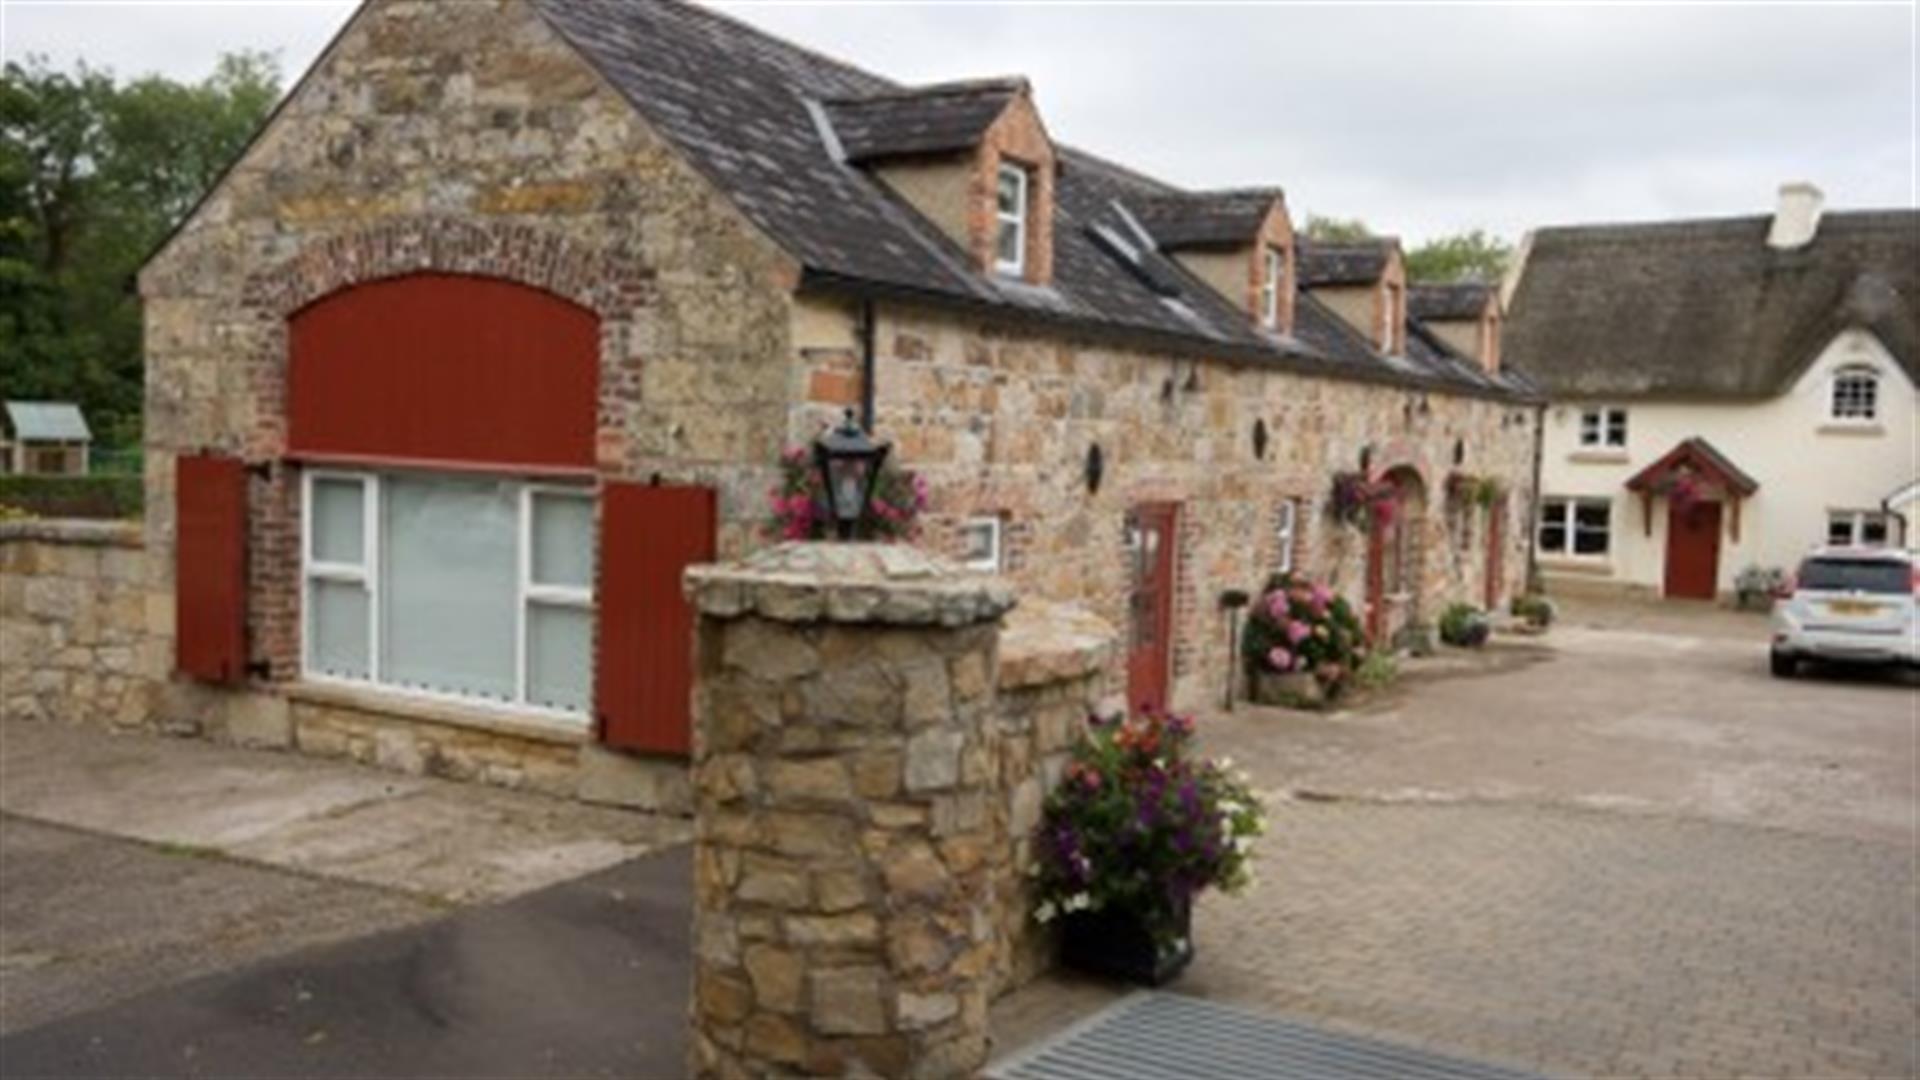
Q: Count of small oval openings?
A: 4